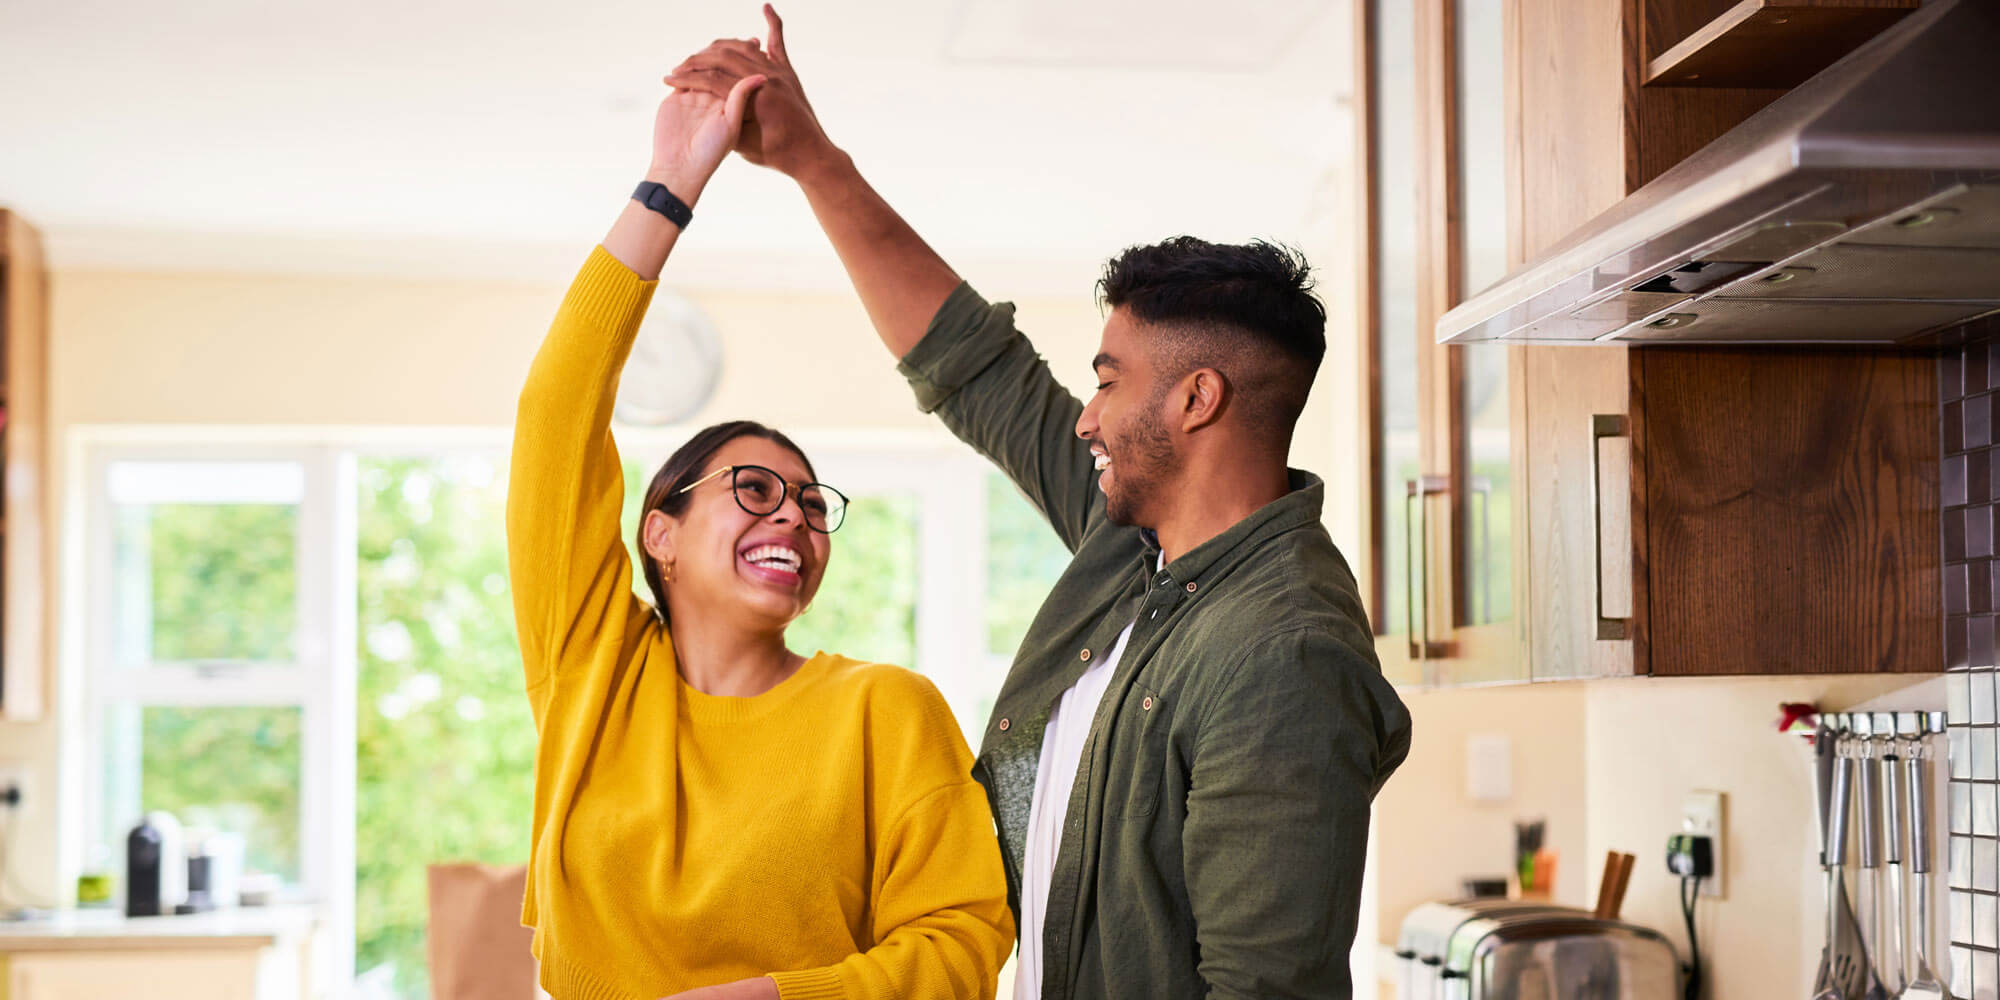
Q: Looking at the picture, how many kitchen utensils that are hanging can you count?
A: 5